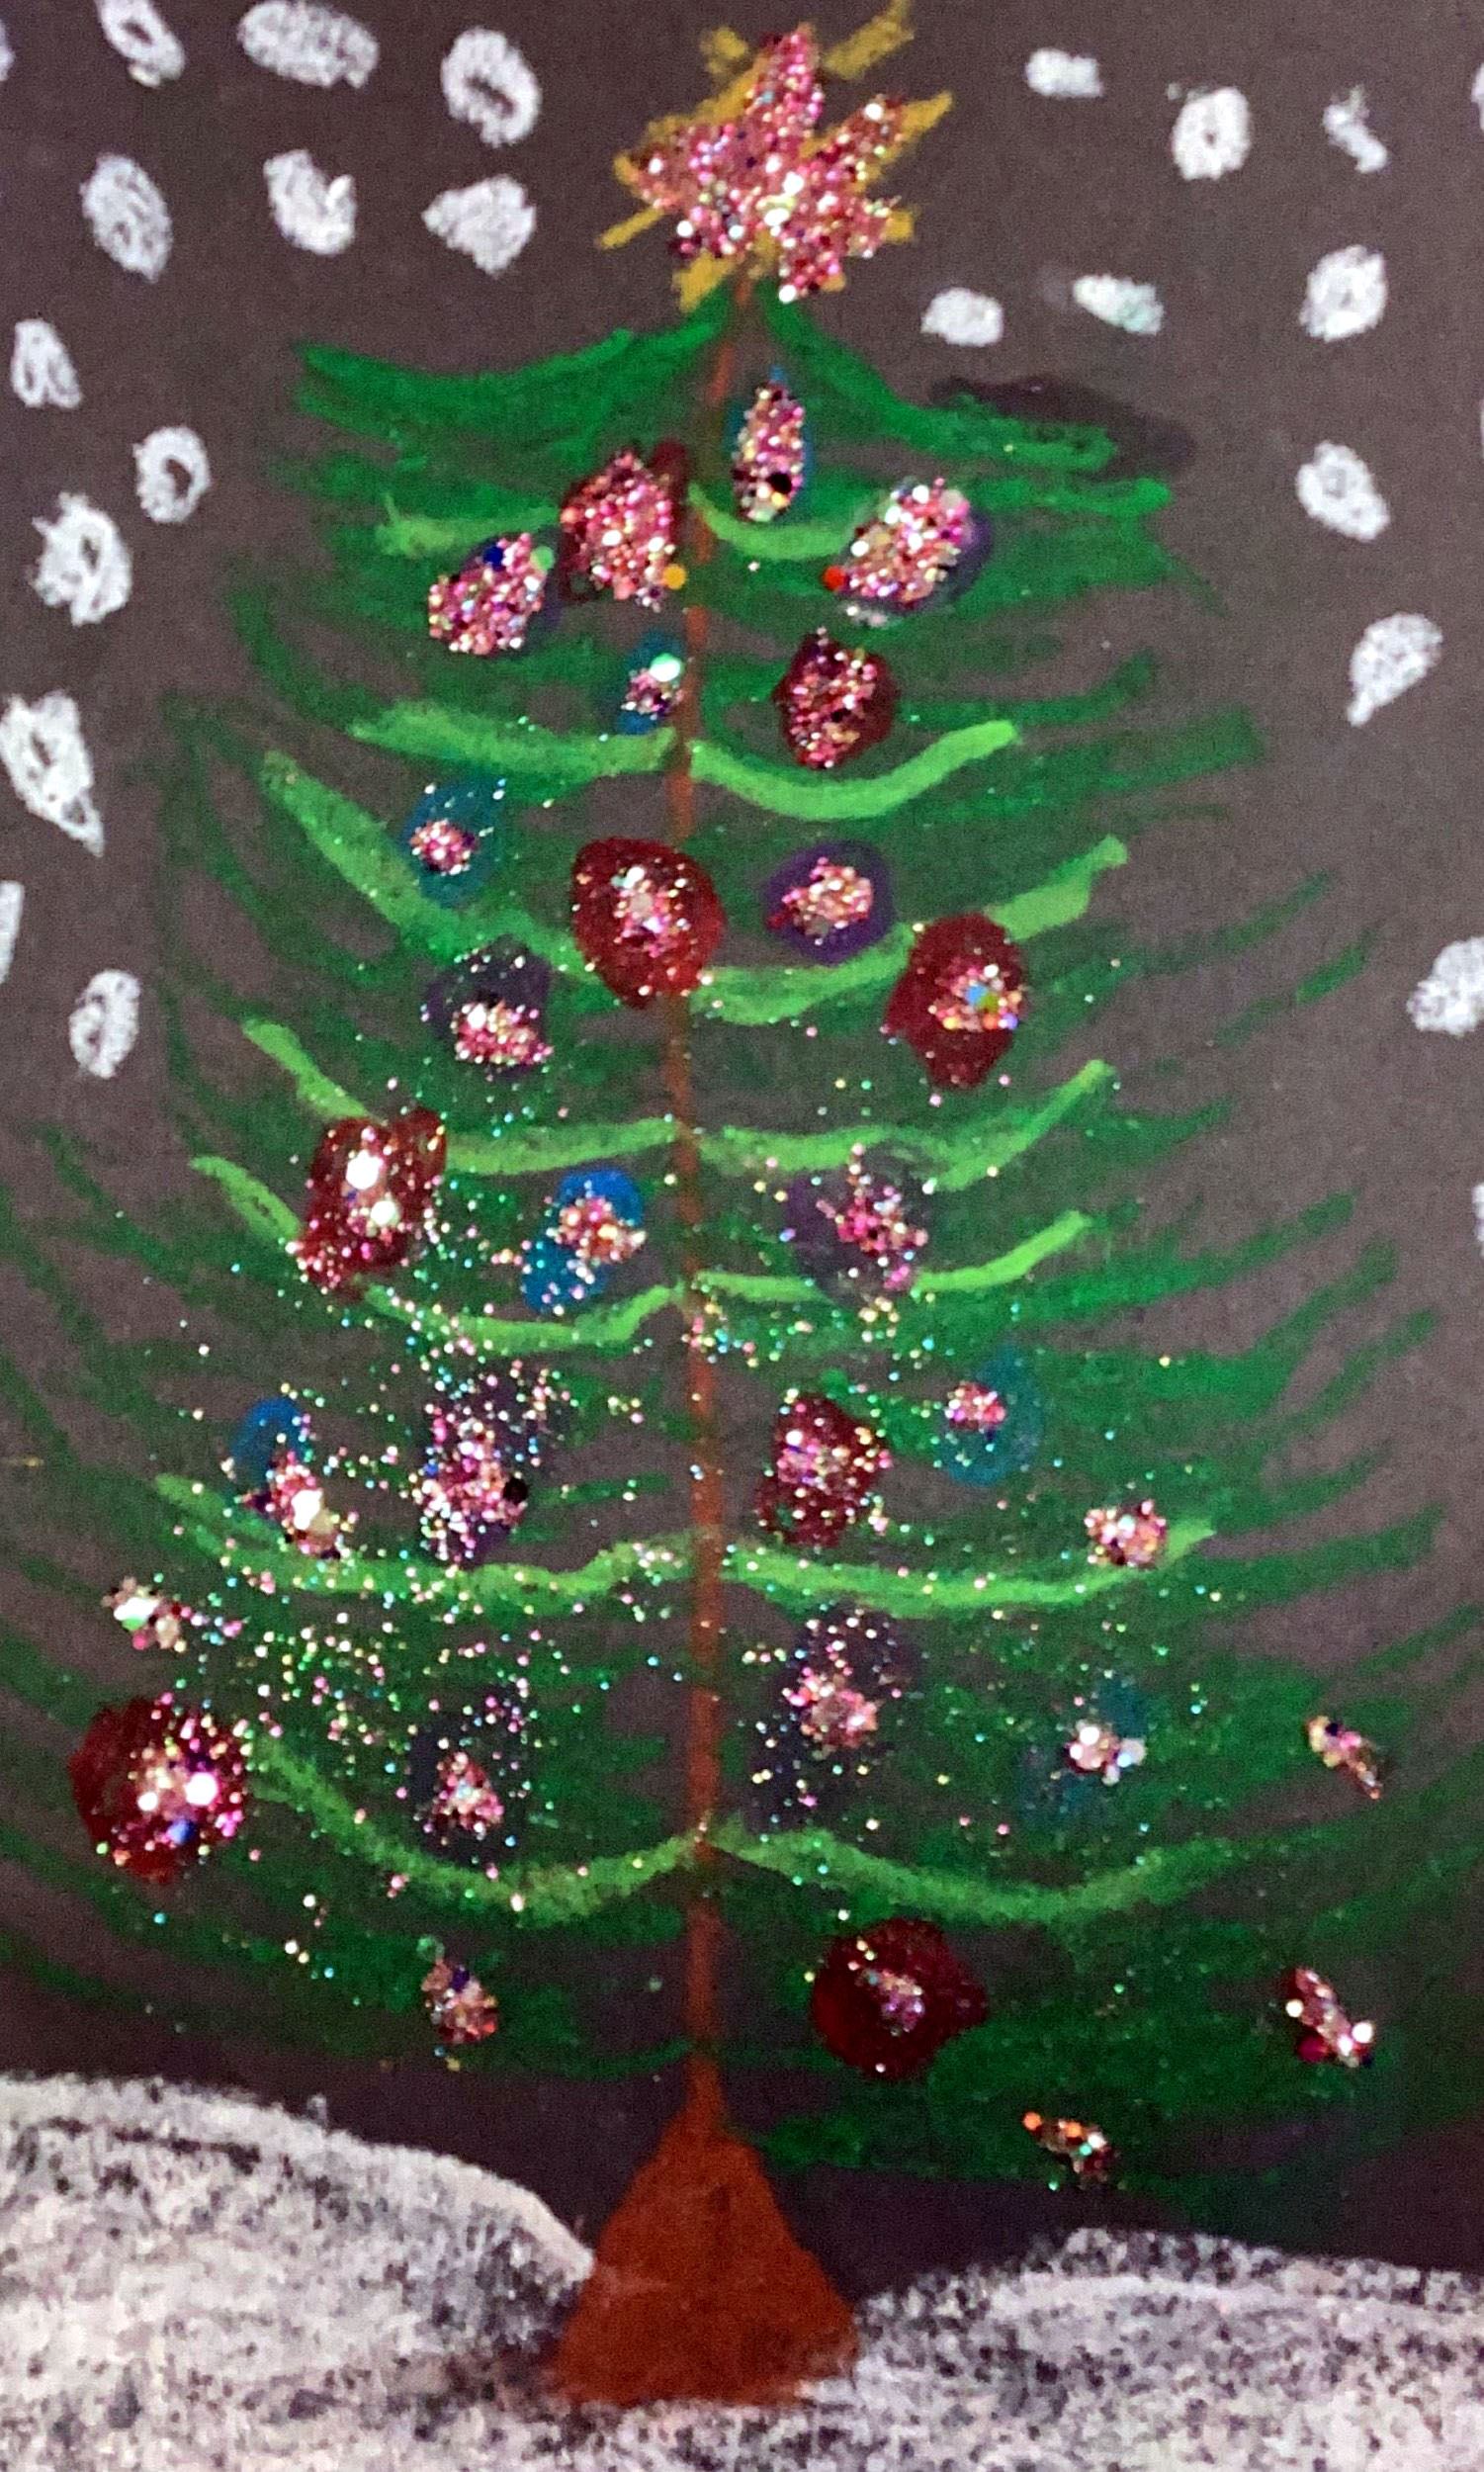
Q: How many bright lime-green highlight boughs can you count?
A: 14